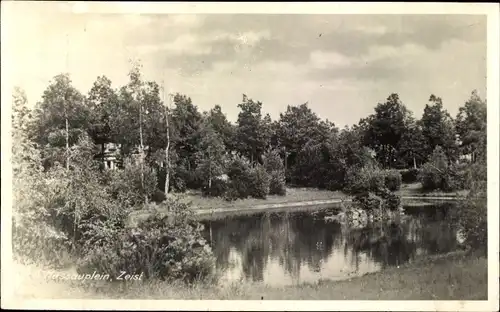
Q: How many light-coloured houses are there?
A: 1